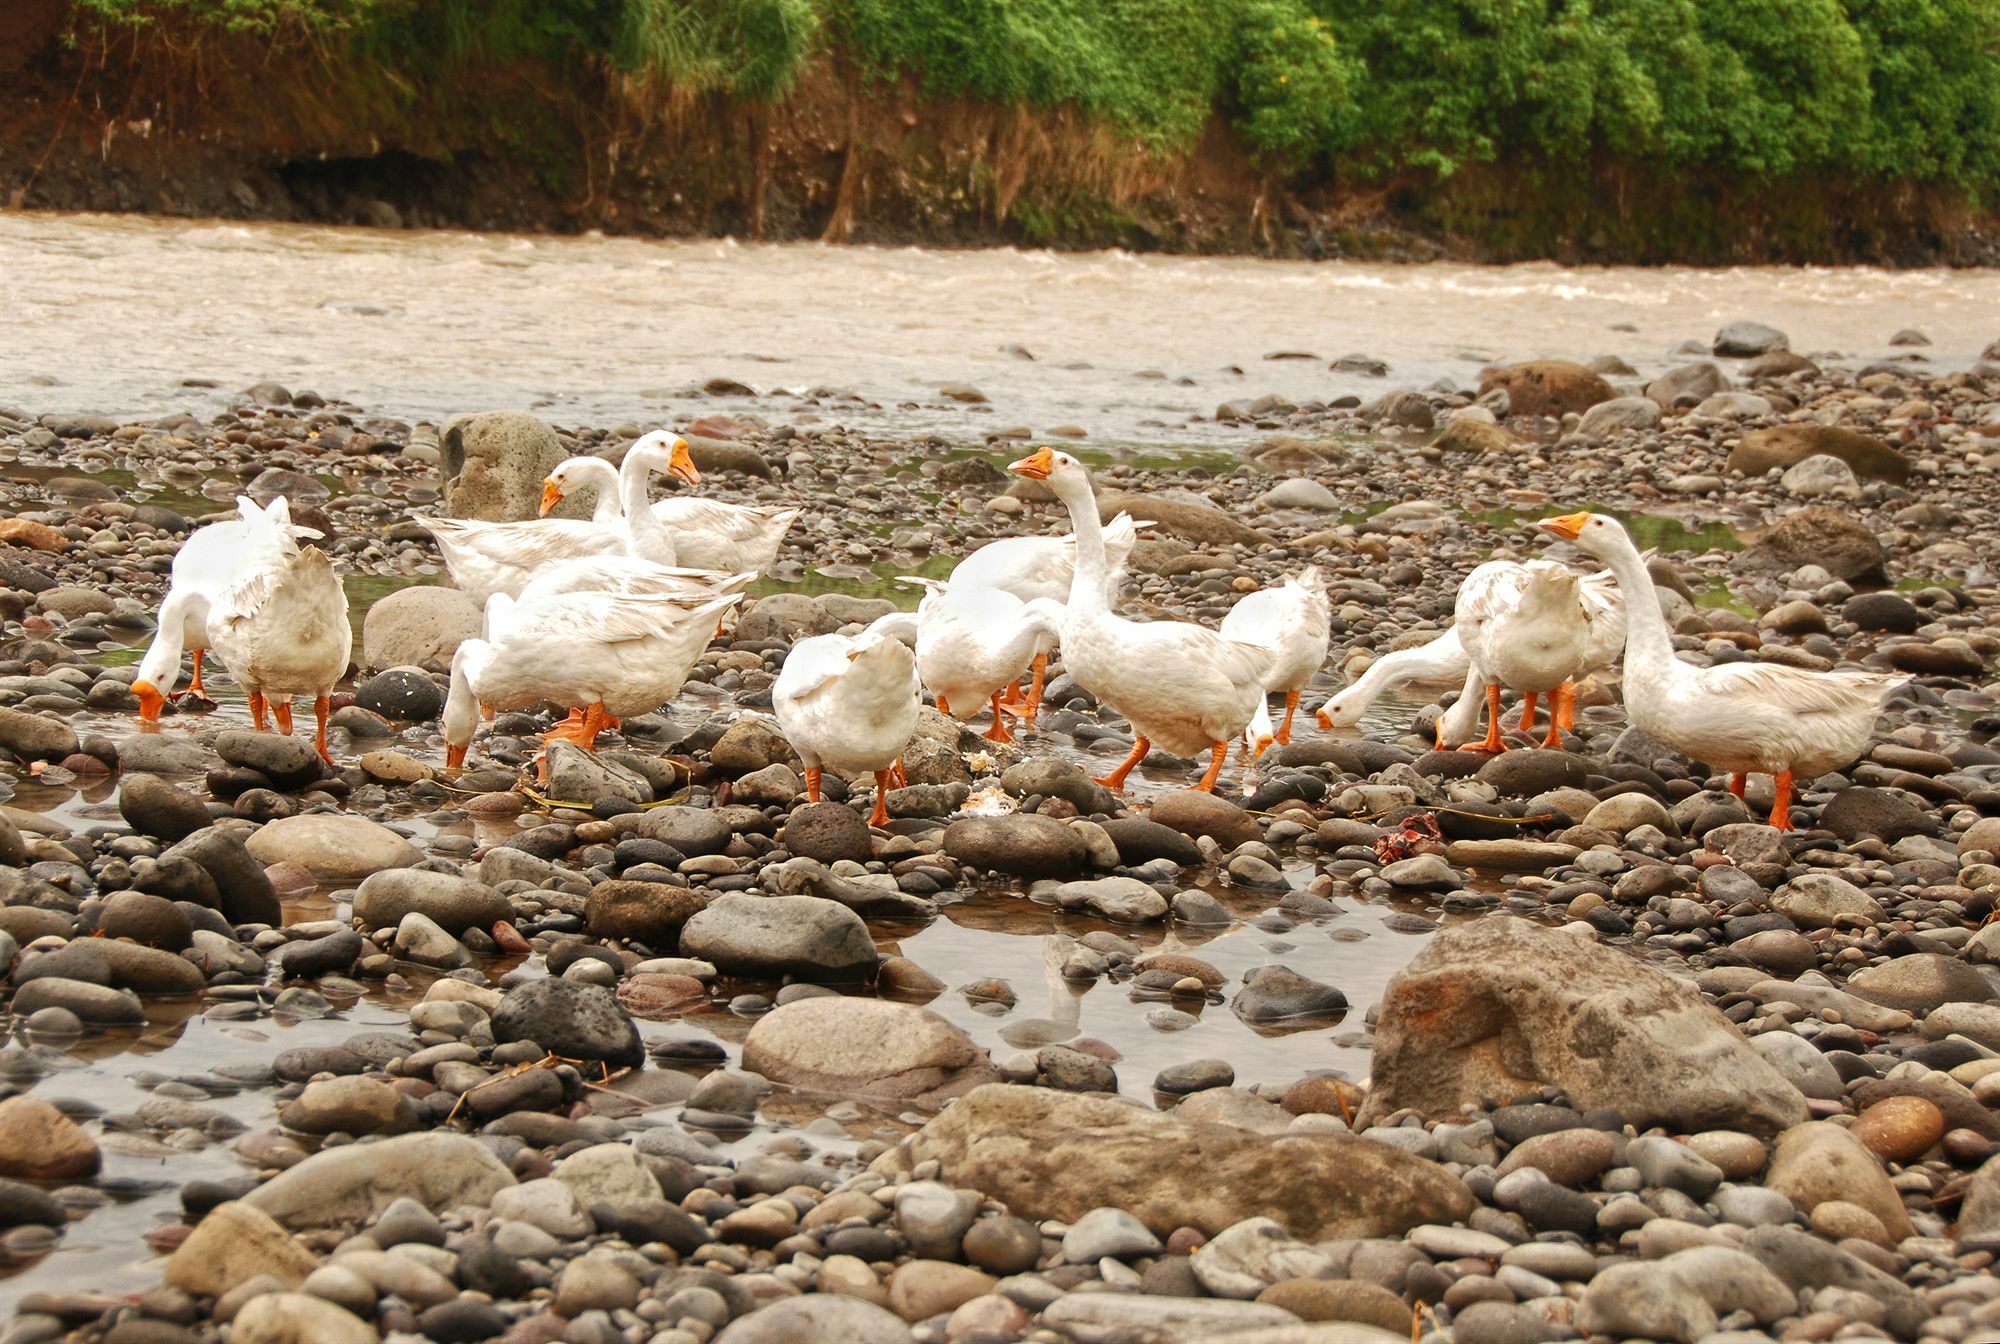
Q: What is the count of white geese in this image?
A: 14